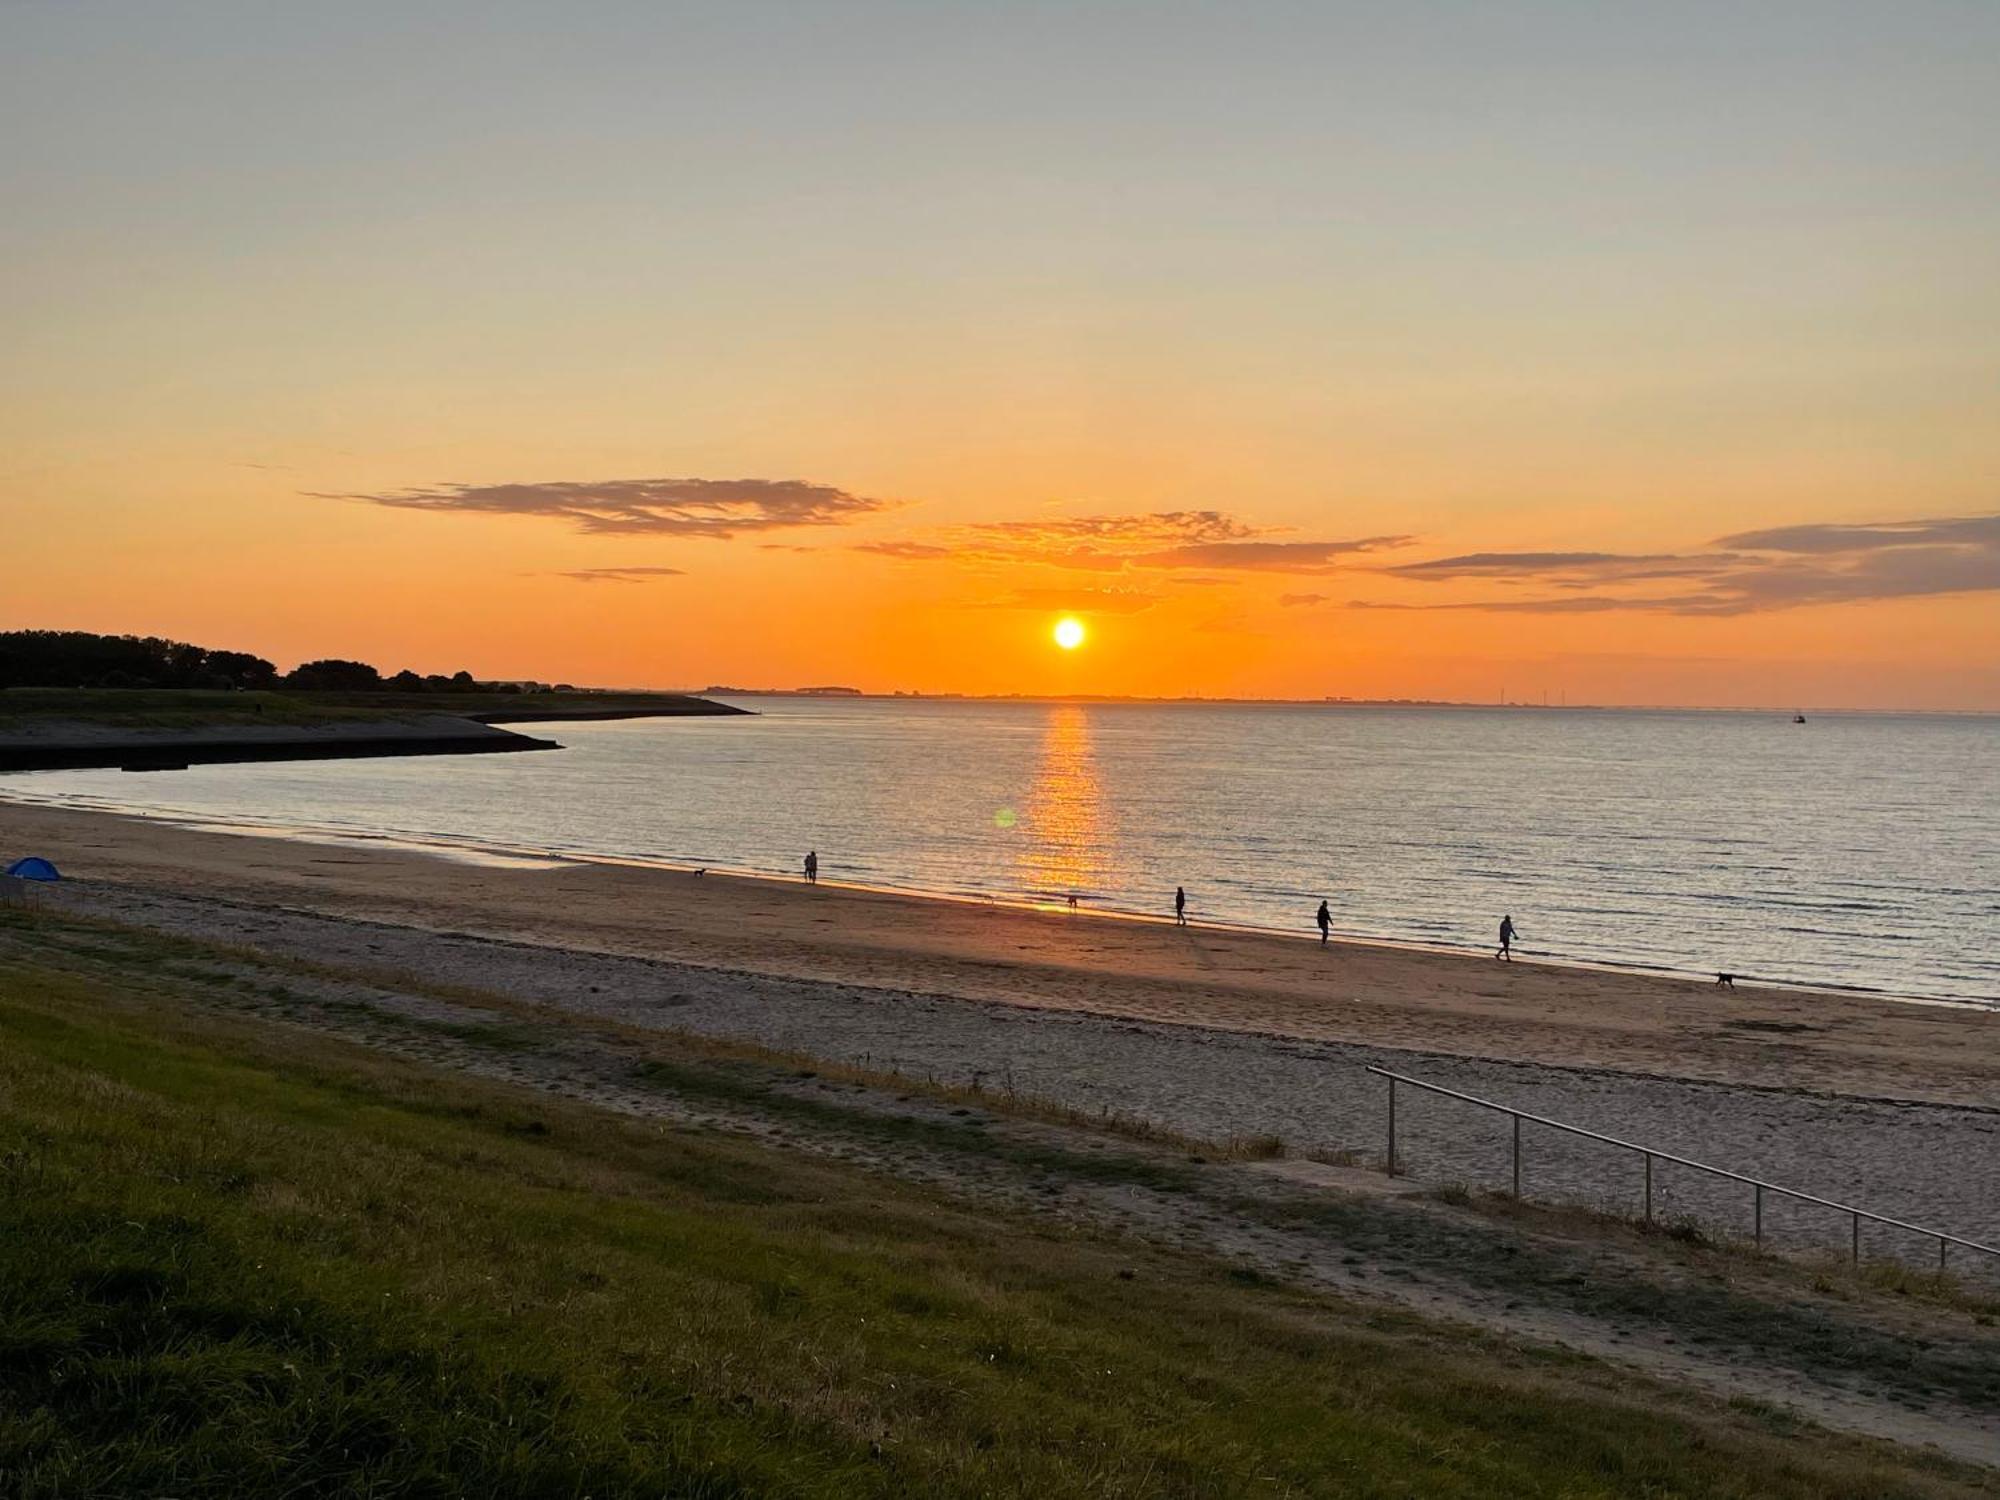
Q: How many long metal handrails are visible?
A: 1